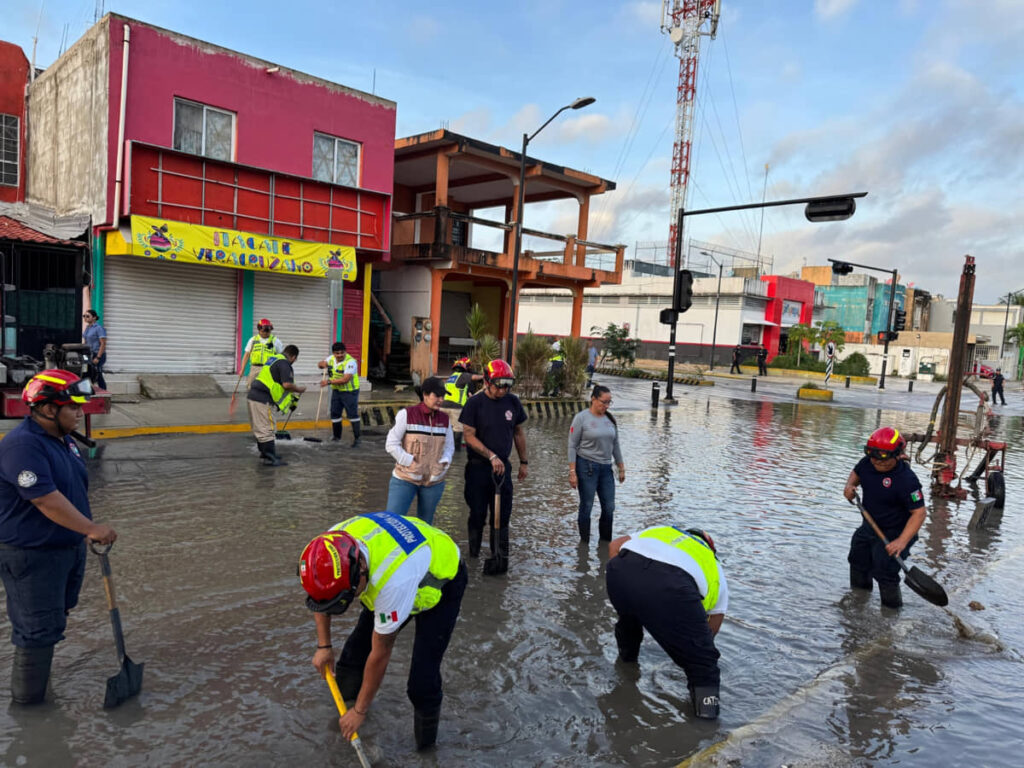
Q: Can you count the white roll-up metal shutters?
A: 2